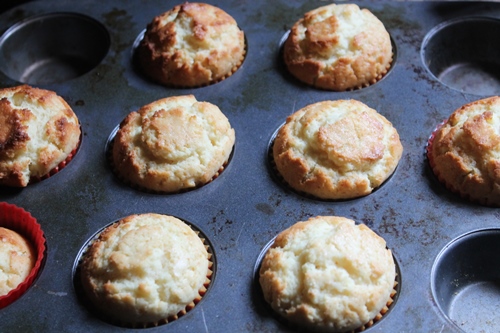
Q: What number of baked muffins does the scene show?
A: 9